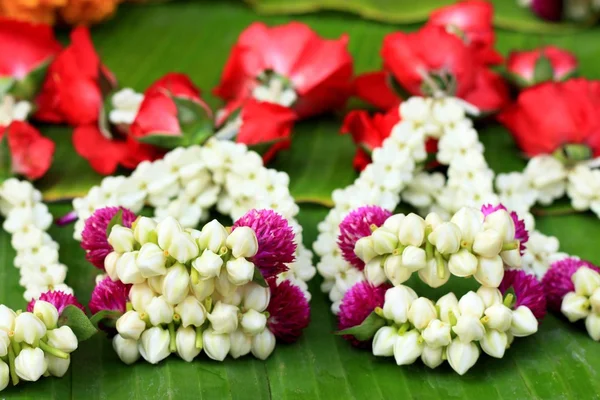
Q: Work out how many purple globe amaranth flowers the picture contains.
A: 10